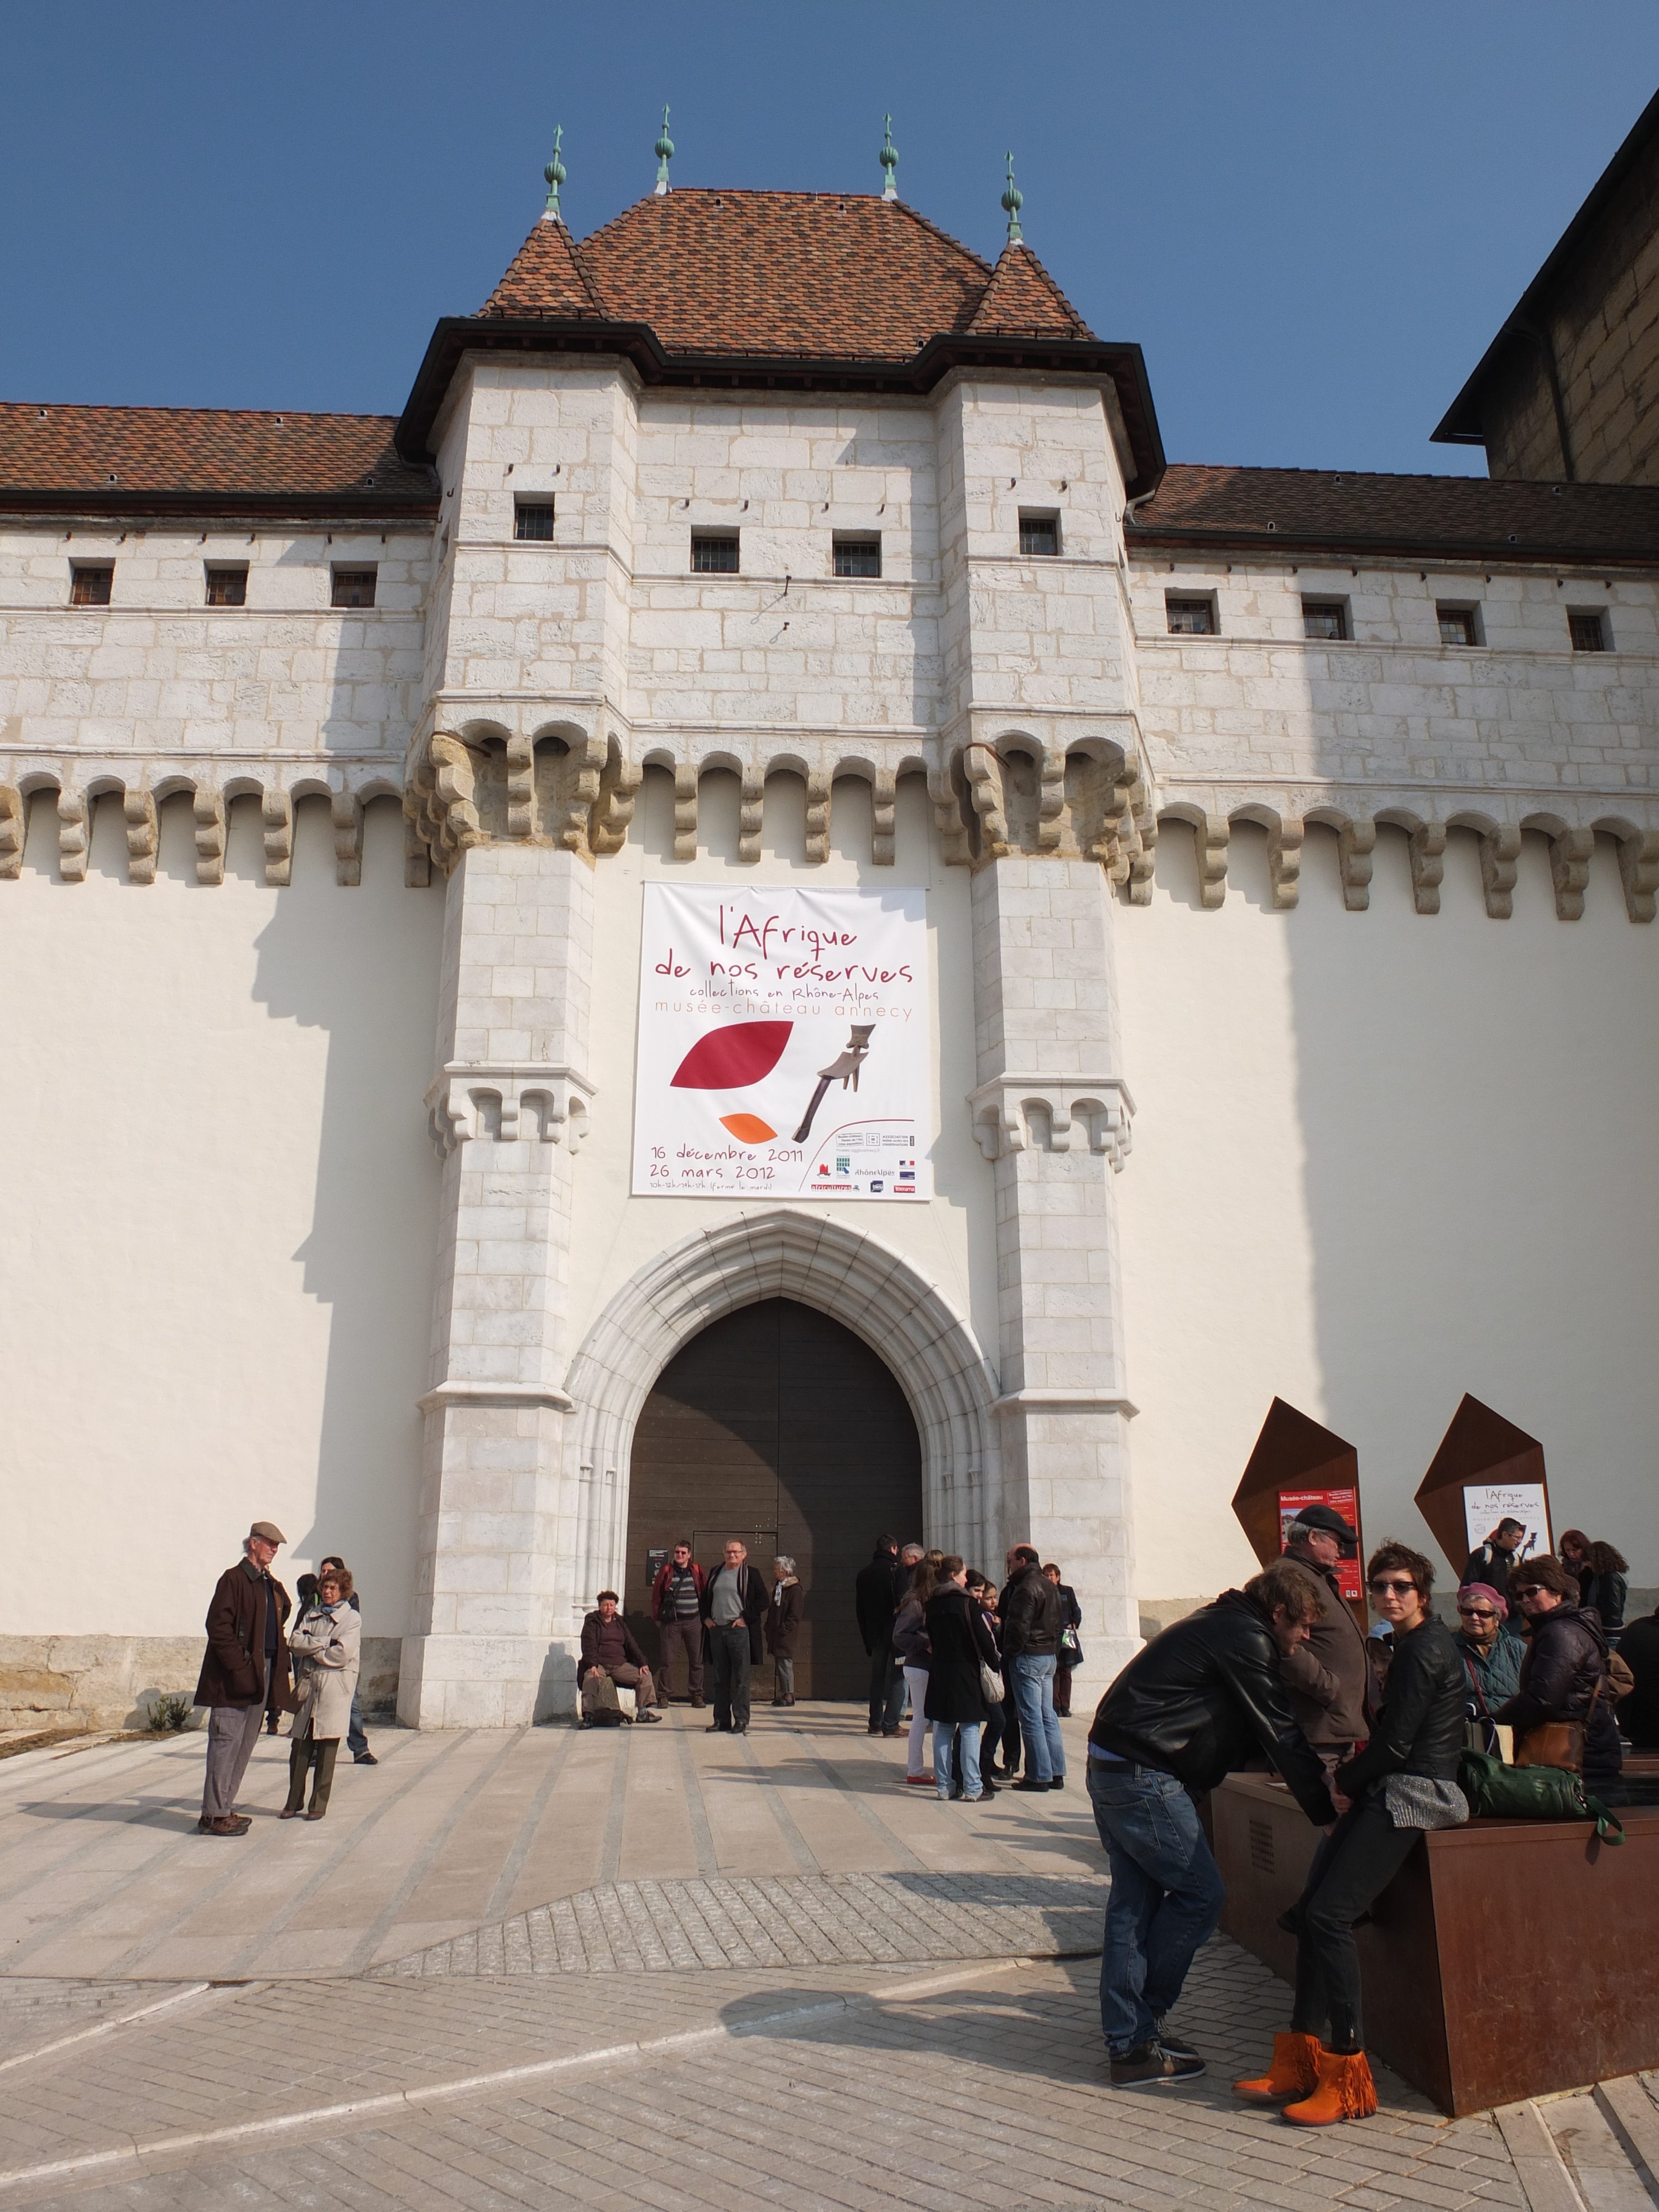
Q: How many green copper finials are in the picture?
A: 4